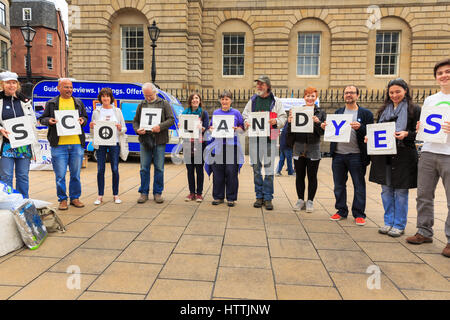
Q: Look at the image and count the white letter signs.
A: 11